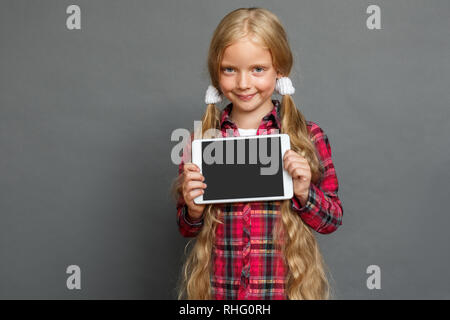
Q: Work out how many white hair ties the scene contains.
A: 2